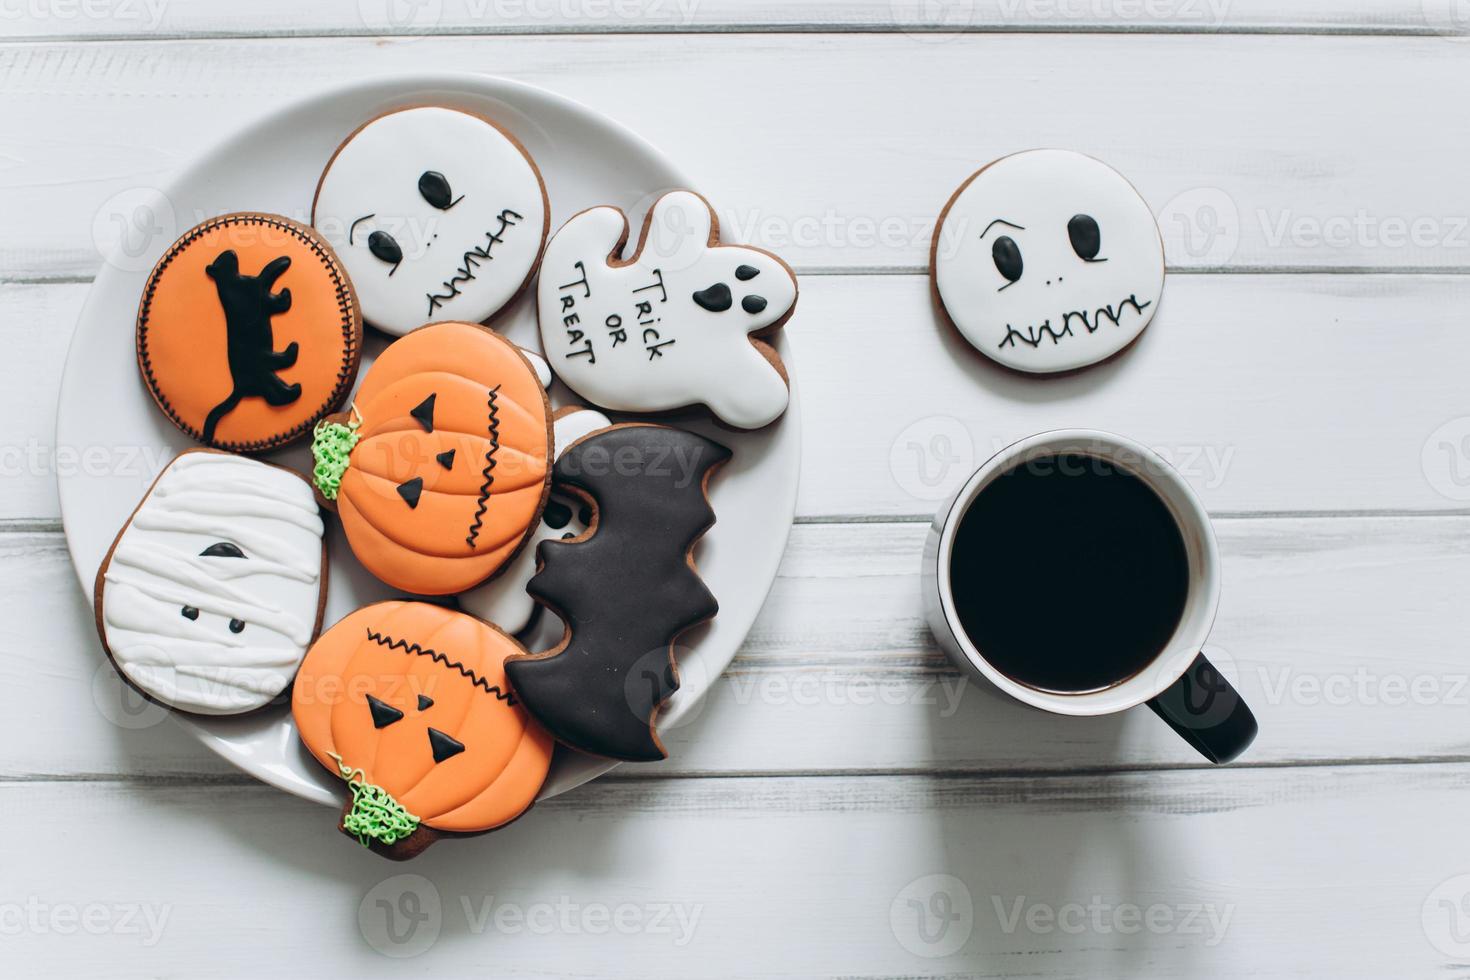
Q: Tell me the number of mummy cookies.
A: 1